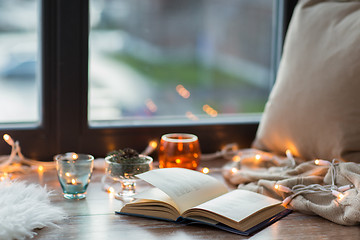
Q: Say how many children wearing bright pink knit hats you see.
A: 0